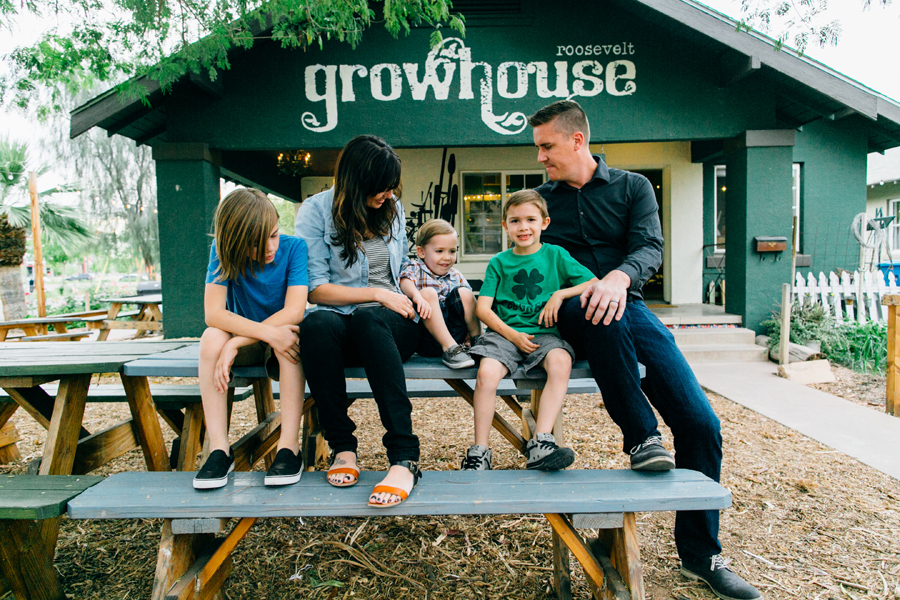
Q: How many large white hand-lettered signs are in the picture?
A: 1